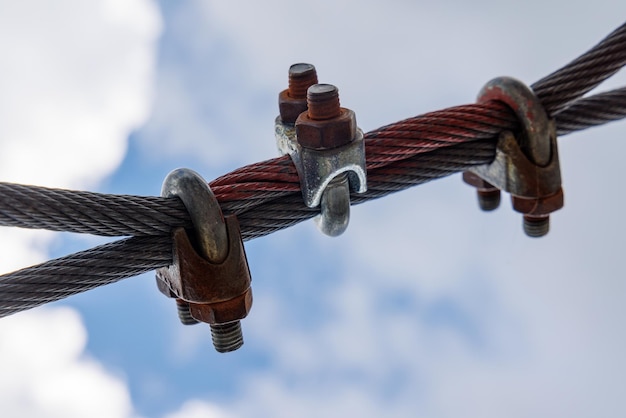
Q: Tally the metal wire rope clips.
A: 3